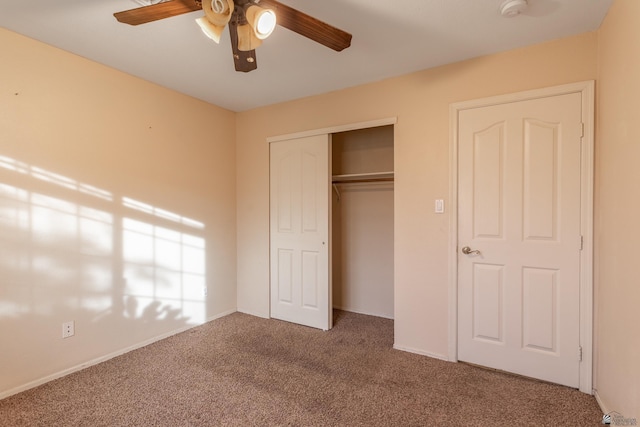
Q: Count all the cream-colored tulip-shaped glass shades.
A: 4